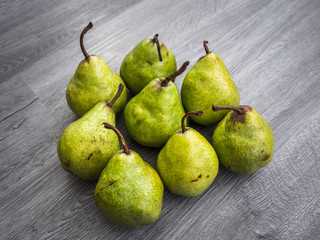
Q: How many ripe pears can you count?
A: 8